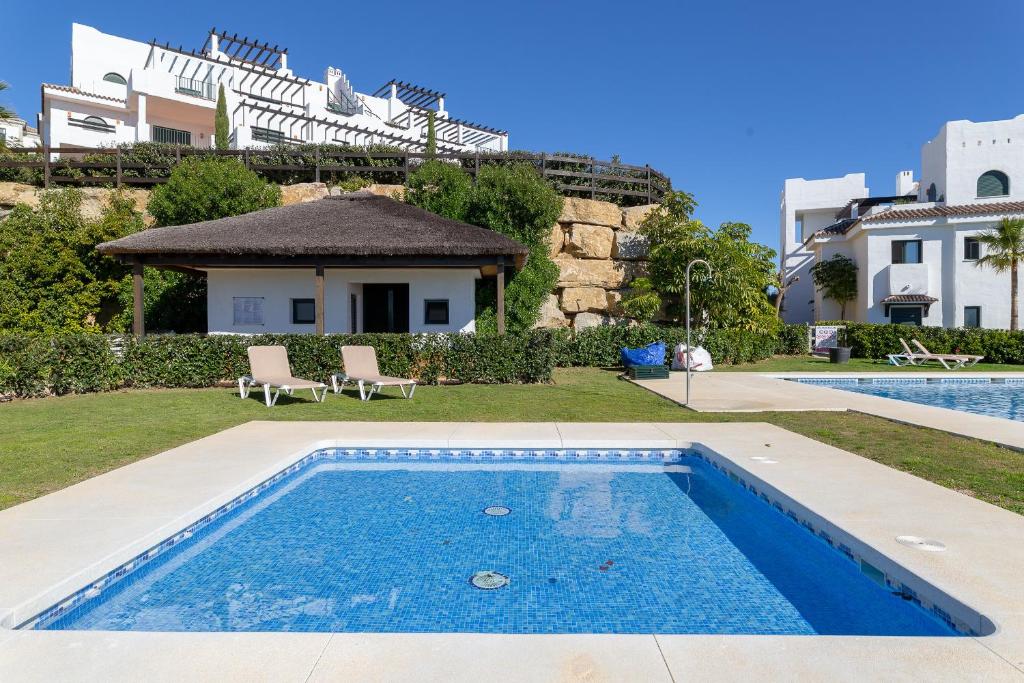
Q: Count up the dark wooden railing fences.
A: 1